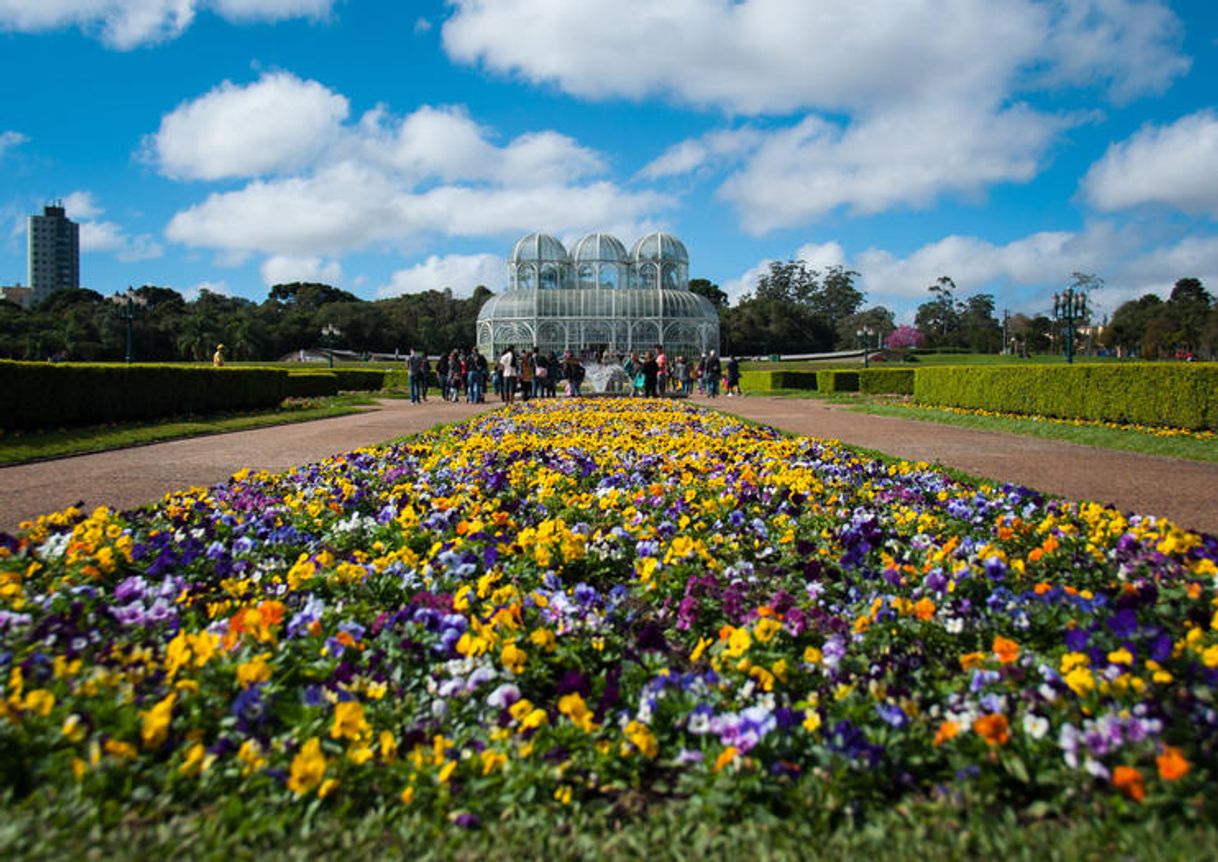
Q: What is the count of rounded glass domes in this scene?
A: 3